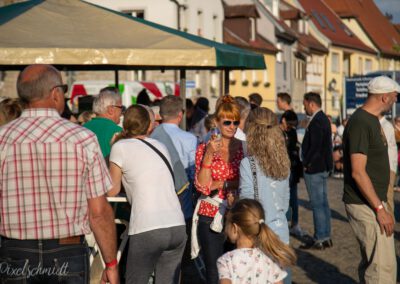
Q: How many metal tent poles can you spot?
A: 3